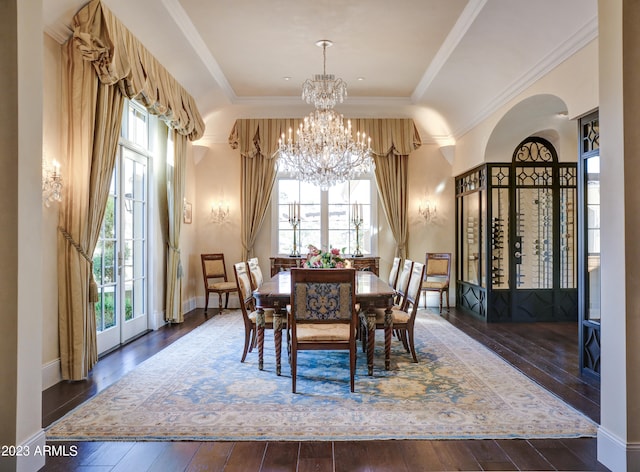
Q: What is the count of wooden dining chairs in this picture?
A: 8